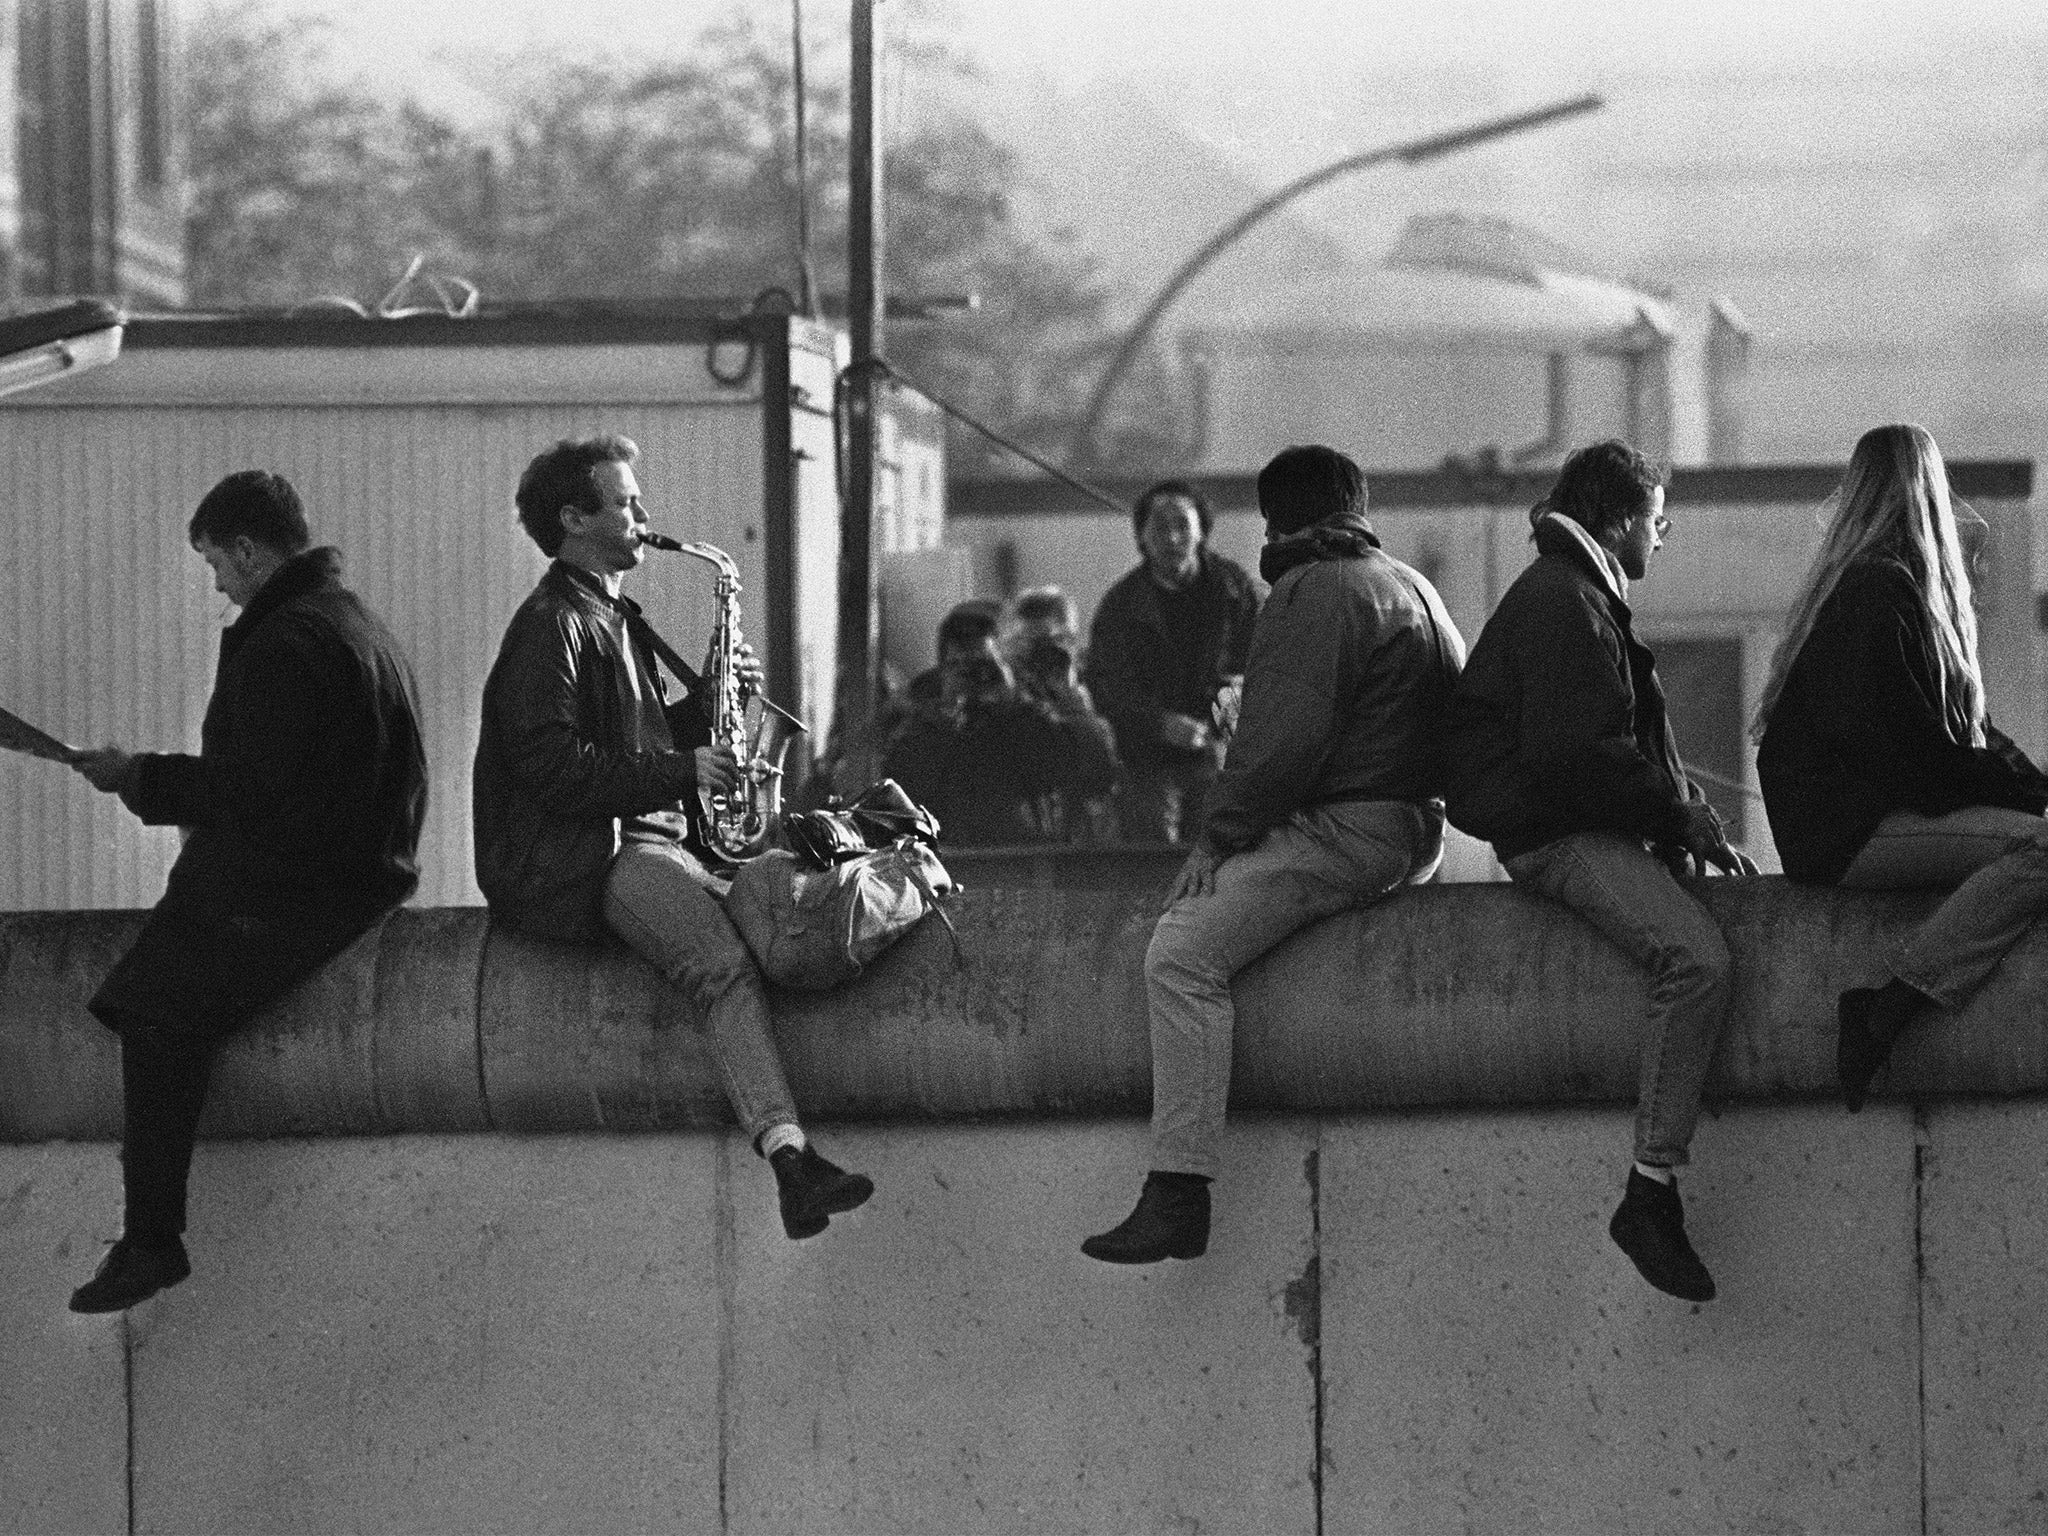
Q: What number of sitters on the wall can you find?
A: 5